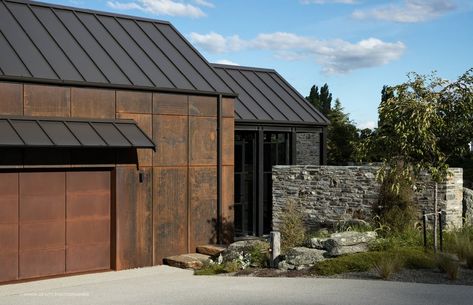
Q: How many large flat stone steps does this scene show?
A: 2